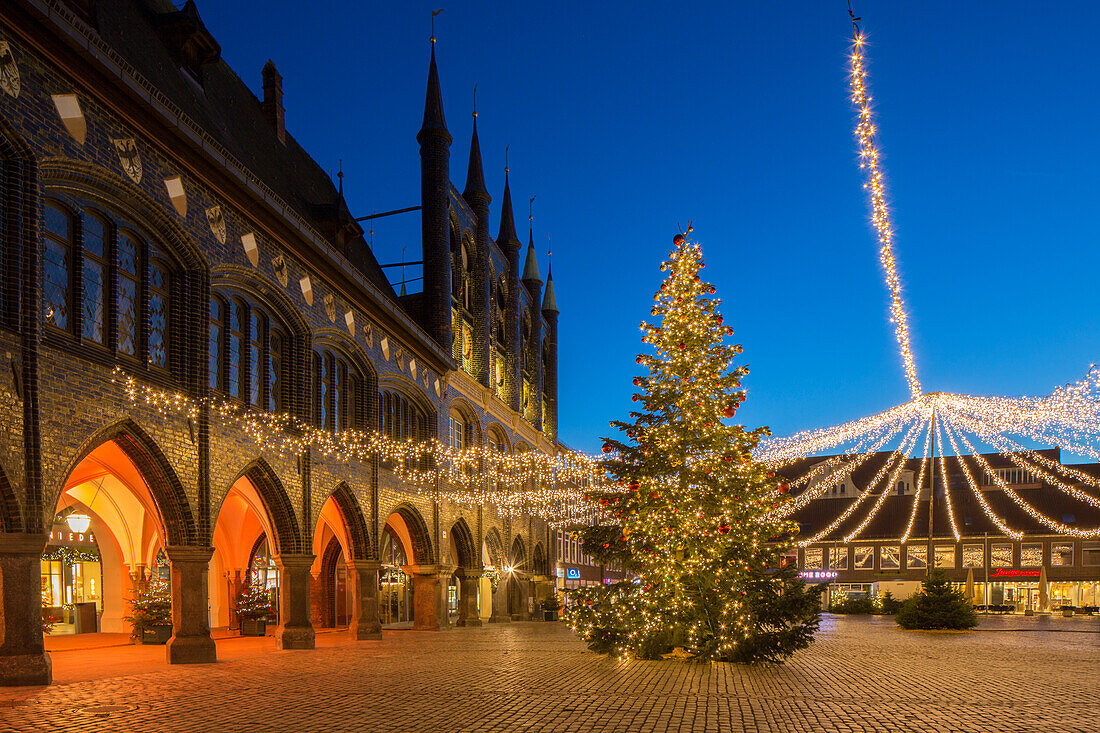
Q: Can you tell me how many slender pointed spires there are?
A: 5